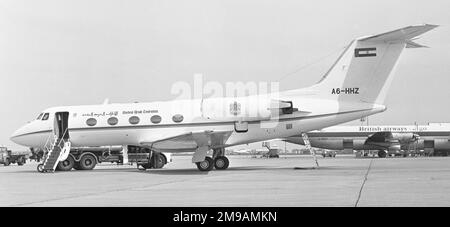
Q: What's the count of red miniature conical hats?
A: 0